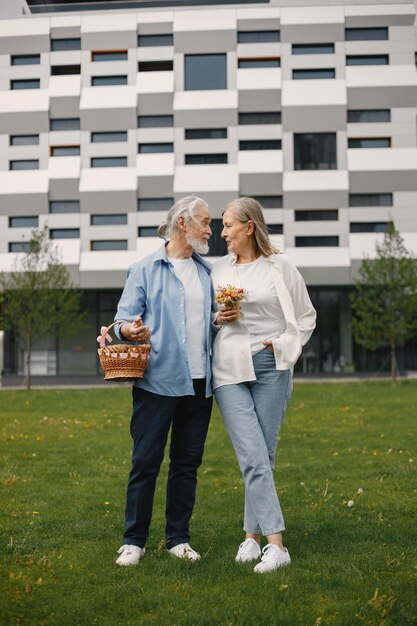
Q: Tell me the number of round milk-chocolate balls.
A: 0